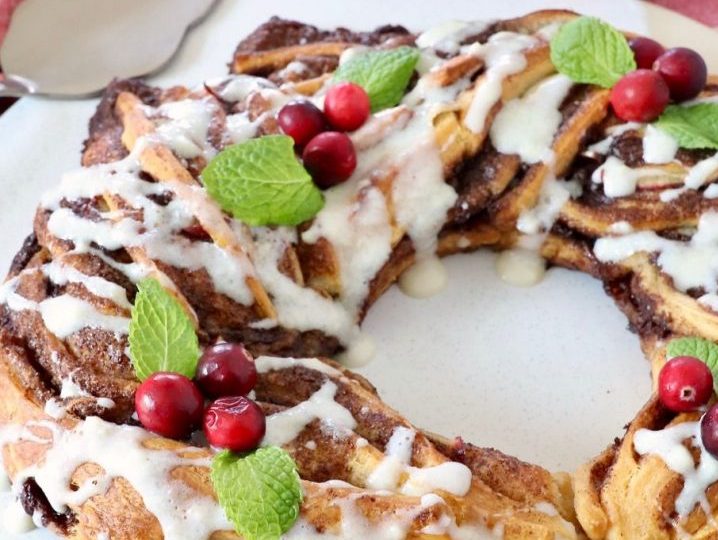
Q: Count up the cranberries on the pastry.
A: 11